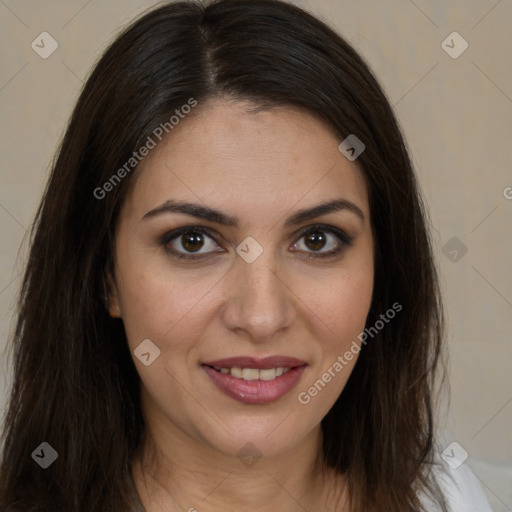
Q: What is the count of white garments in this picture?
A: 1